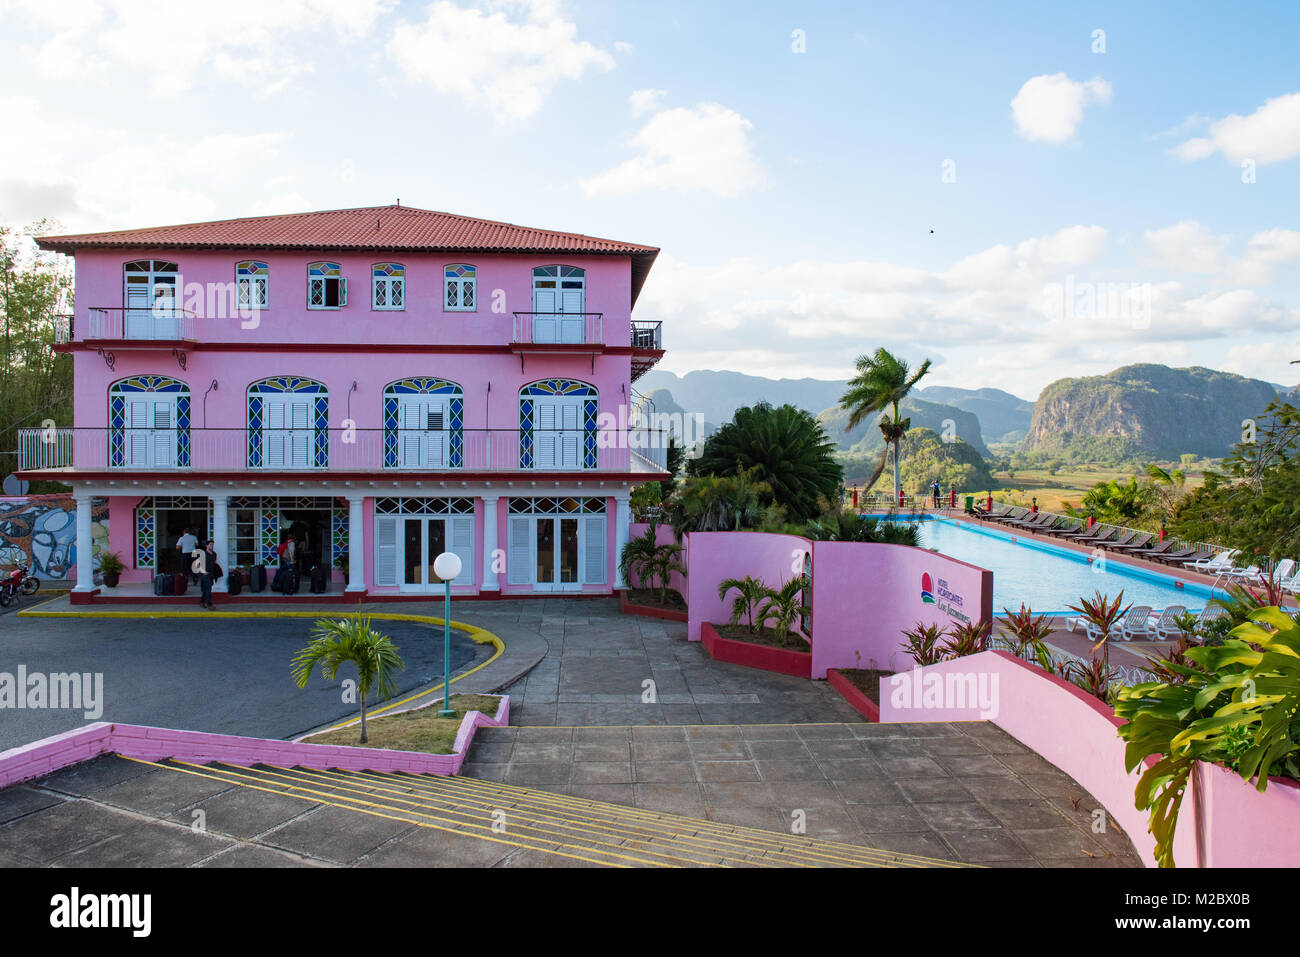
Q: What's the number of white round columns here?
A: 5